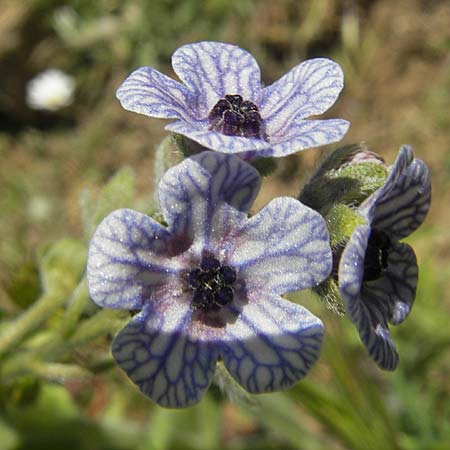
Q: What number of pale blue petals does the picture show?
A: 15